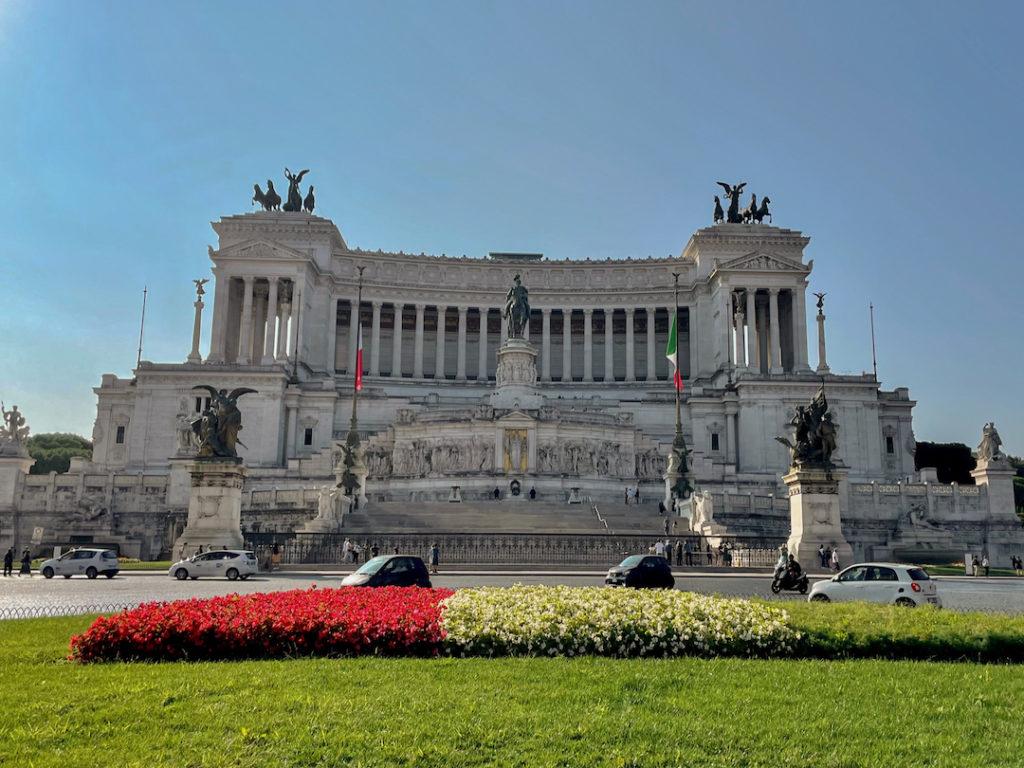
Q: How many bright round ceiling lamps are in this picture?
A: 0